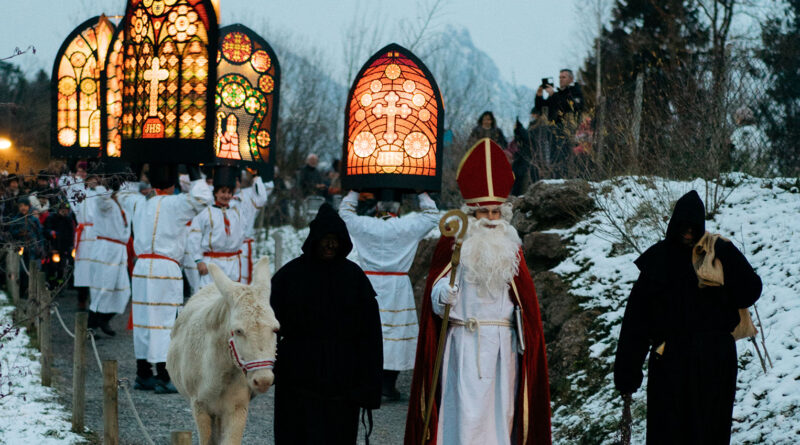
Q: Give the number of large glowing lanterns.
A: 5